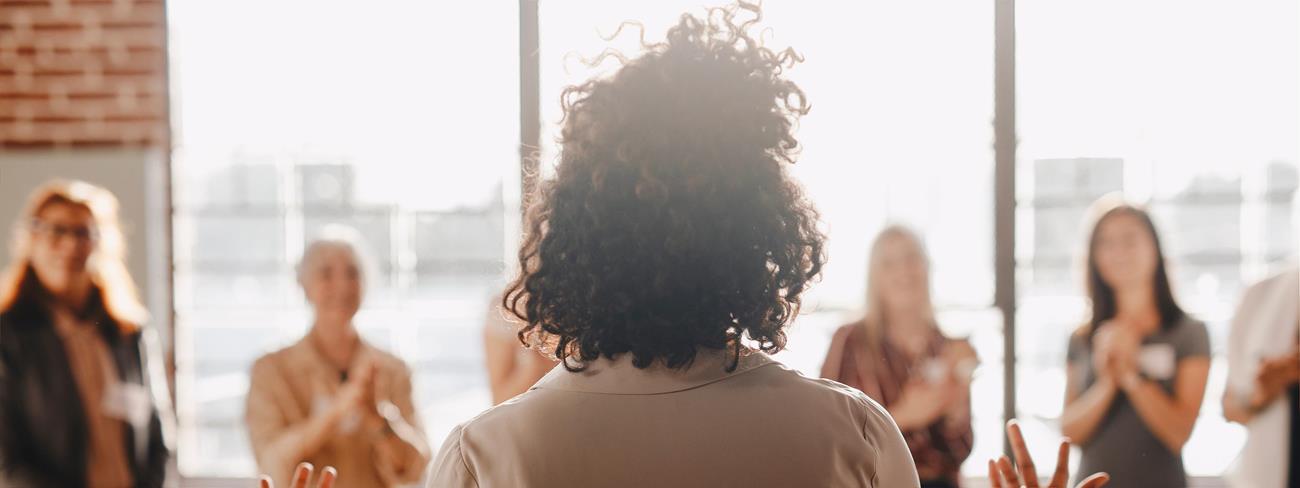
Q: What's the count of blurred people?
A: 6